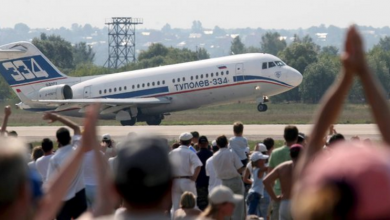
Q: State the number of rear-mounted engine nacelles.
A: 1